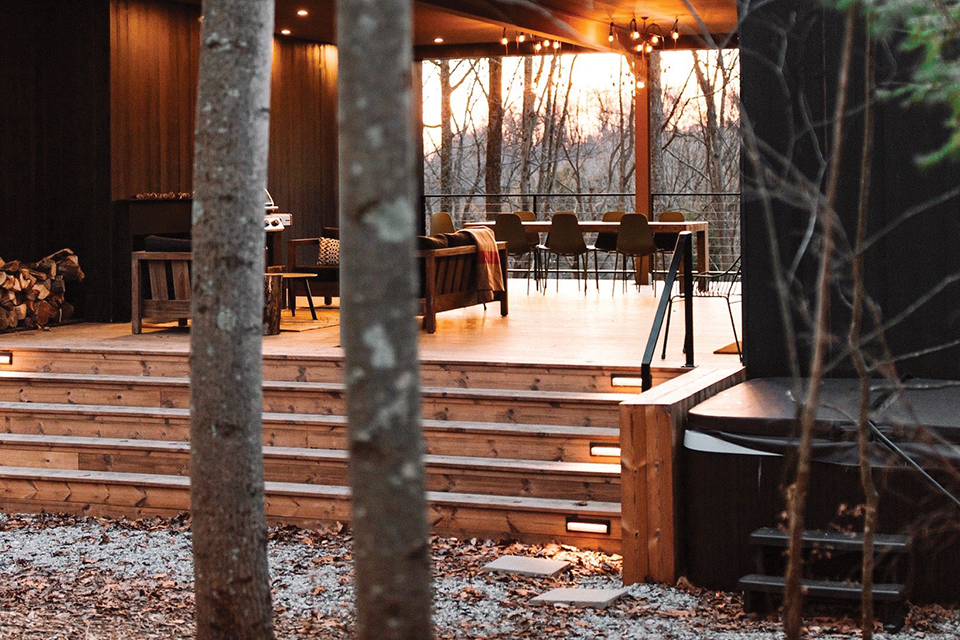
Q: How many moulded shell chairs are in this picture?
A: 7